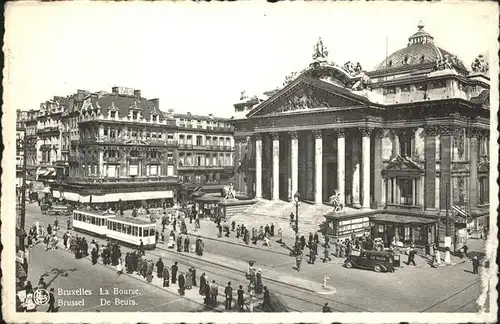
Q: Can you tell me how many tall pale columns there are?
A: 6